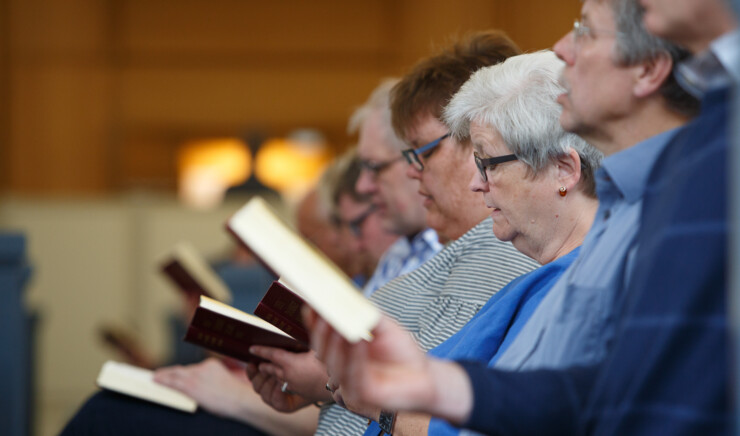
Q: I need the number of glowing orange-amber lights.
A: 2